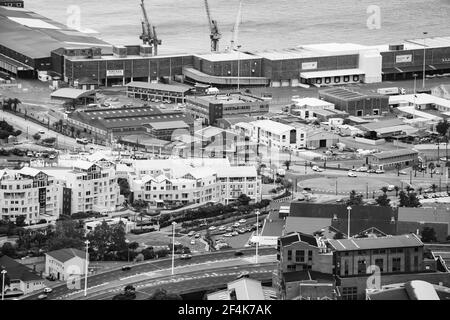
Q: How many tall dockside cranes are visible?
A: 3